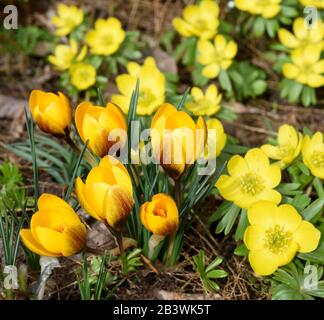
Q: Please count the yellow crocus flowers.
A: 6